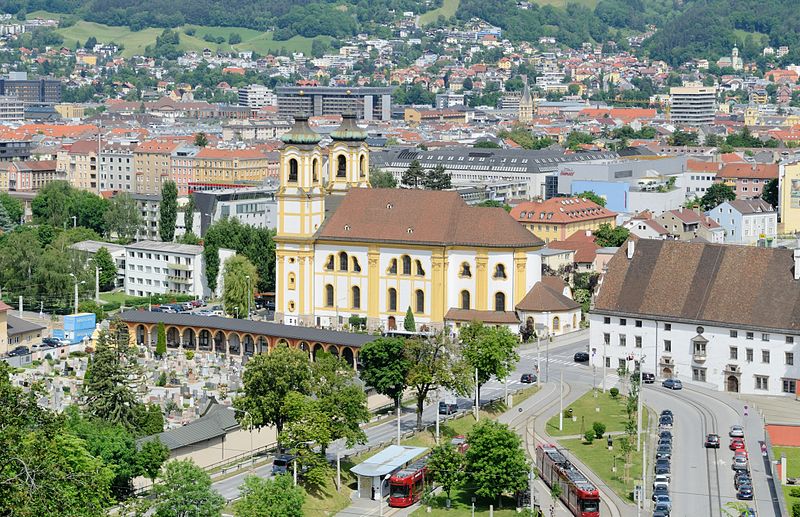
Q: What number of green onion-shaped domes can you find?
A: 2